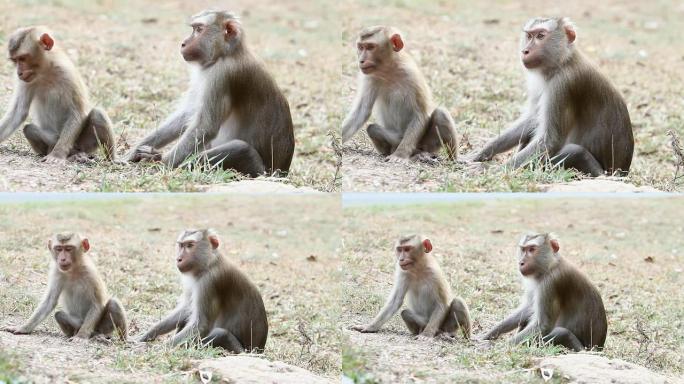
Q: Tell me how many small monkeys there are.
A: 4